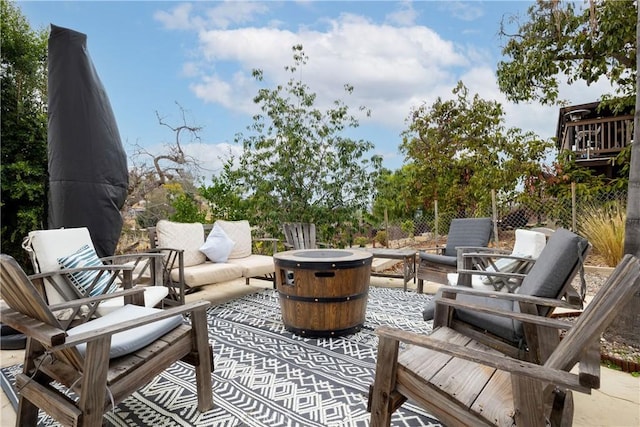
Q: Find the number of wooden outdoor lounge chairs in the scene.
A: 7